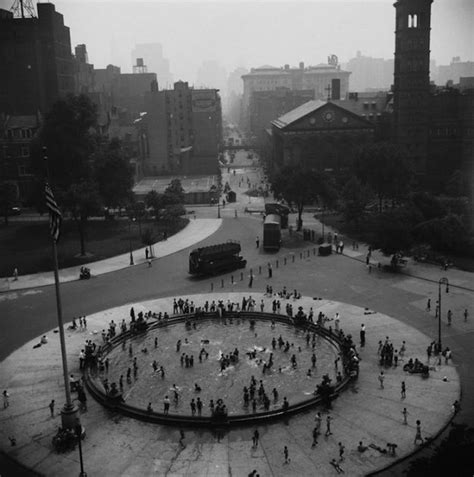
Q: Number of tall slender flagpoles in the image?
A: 1